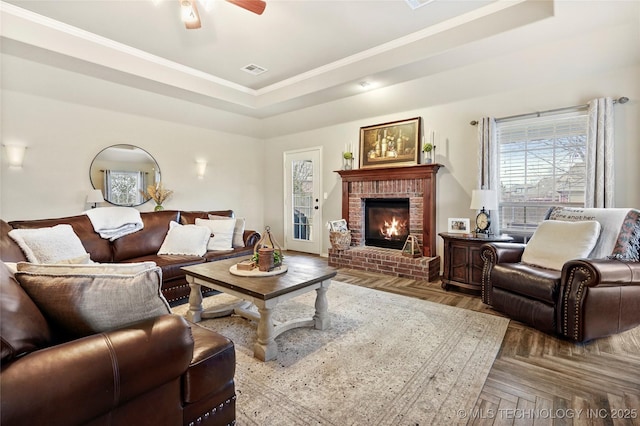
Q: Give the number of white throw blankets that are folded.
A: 1